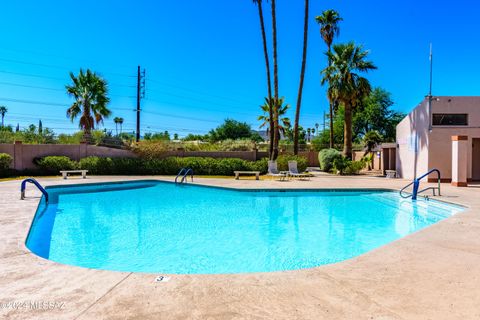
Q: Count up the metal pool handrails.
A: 3